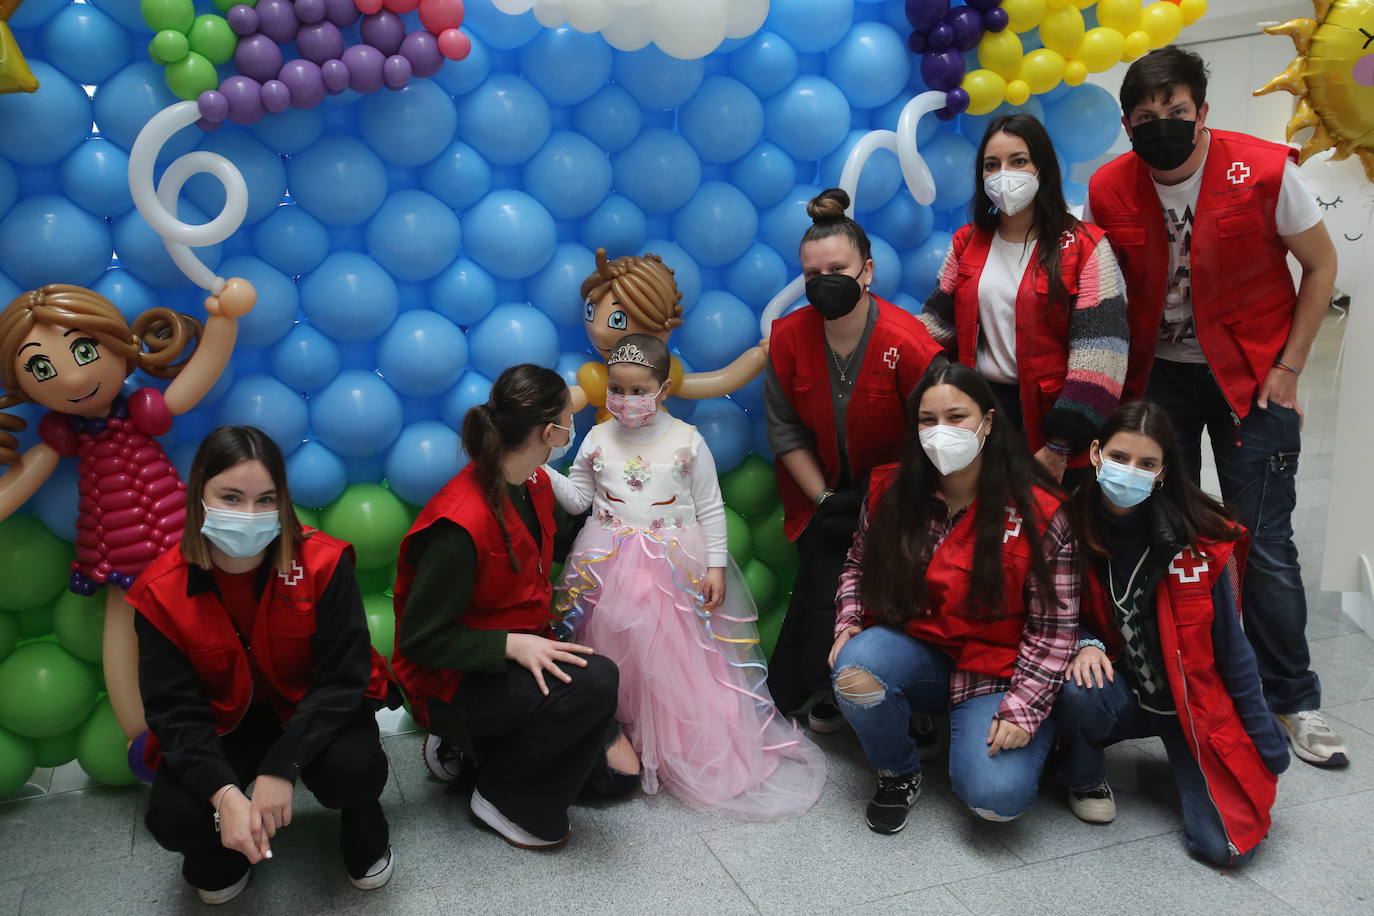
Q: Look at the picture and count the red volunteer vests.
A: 7